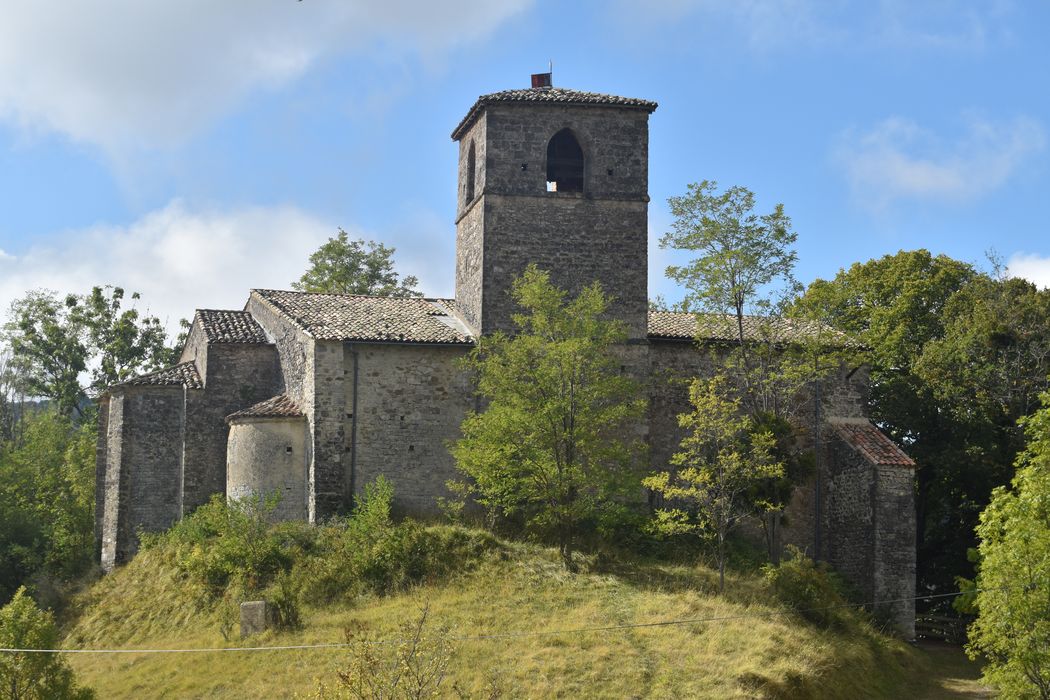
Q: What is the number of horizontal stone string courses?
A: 1